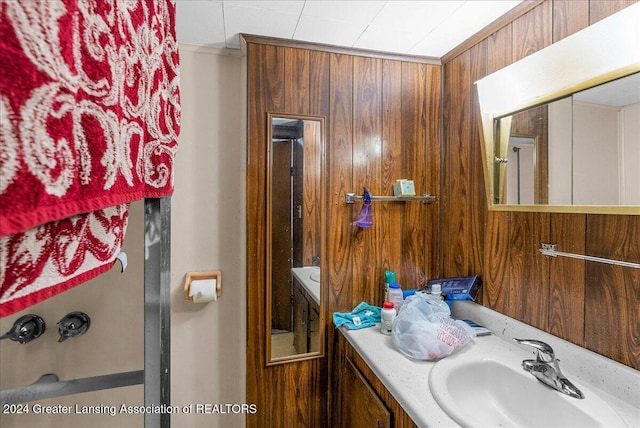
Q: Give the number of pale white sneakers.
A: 0